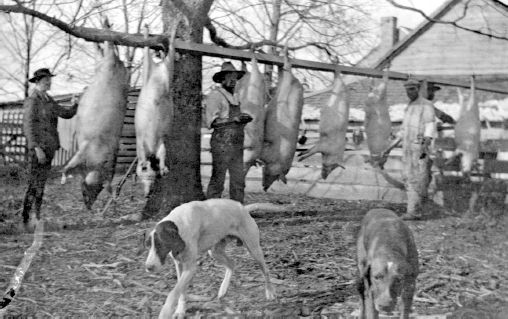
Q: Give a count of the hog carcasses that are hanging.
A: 7